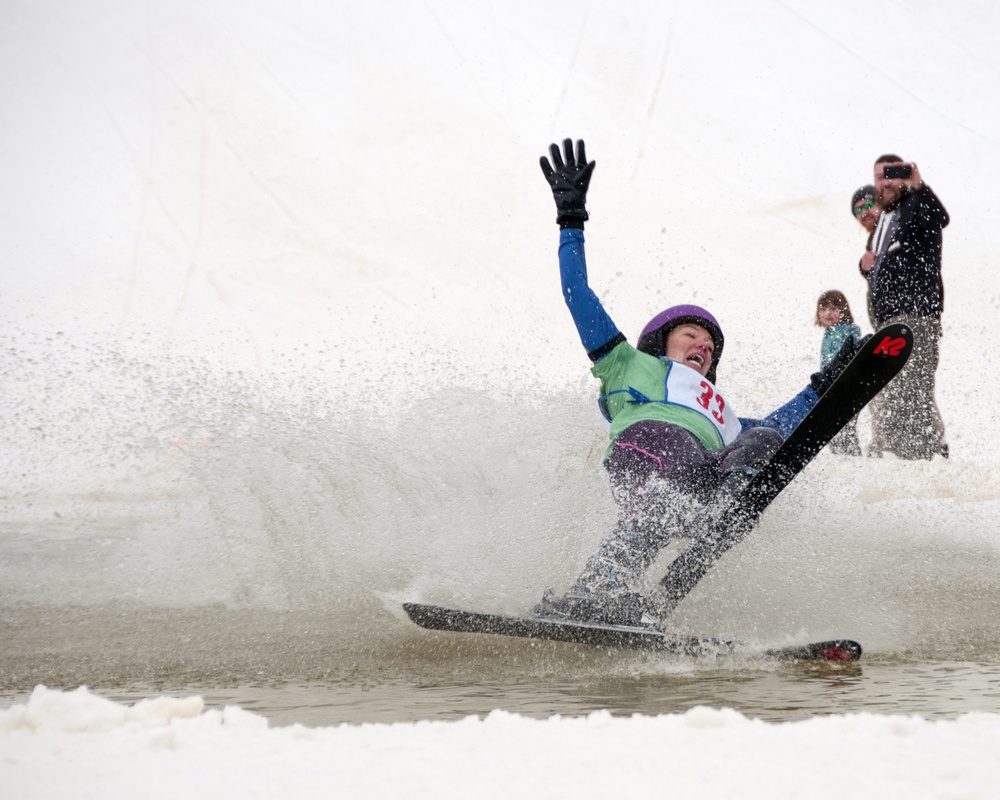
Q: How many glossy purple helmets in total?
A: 1